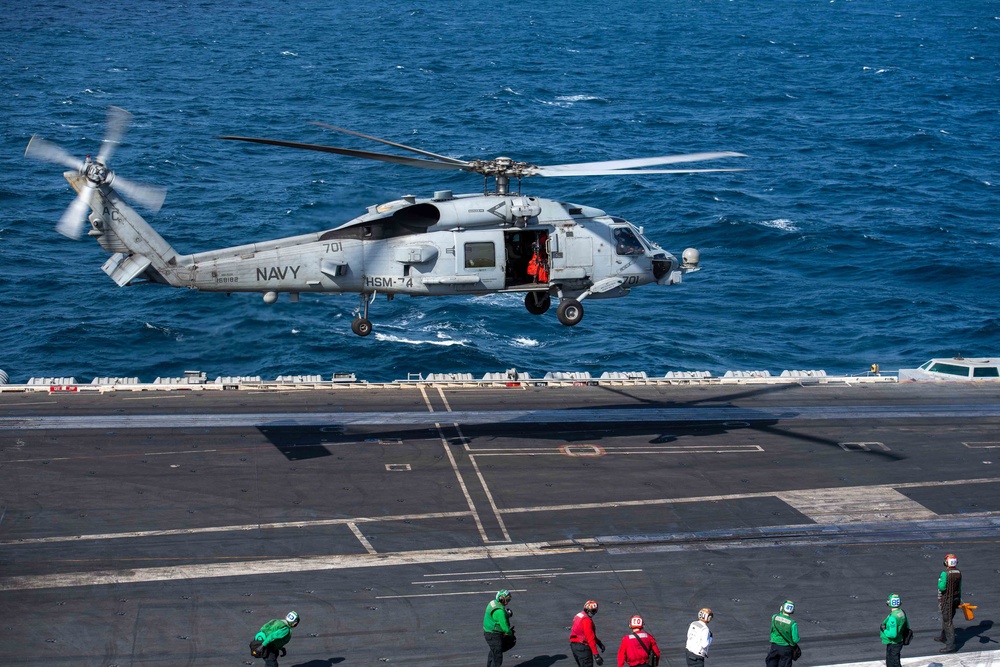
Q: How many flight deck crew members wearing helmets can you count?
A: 8